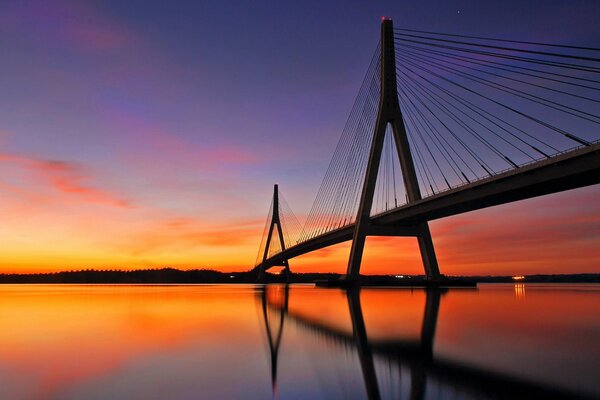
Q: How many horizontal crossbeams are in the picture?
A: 2